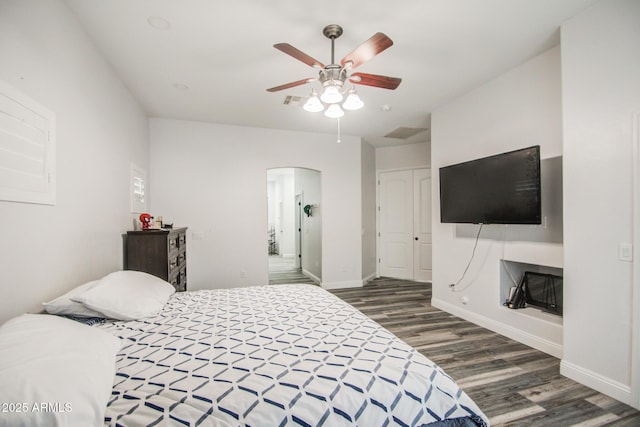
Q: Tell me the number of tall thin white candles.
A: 0